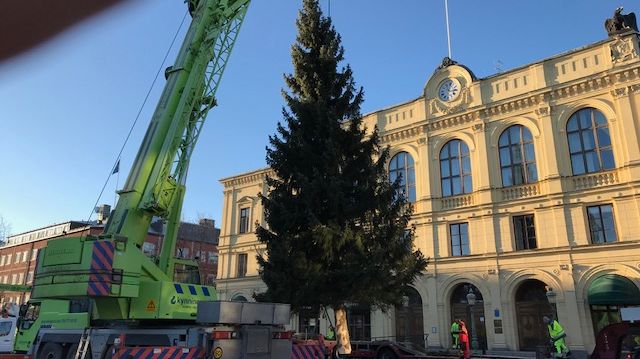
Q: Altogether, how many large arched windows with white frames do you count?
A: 4